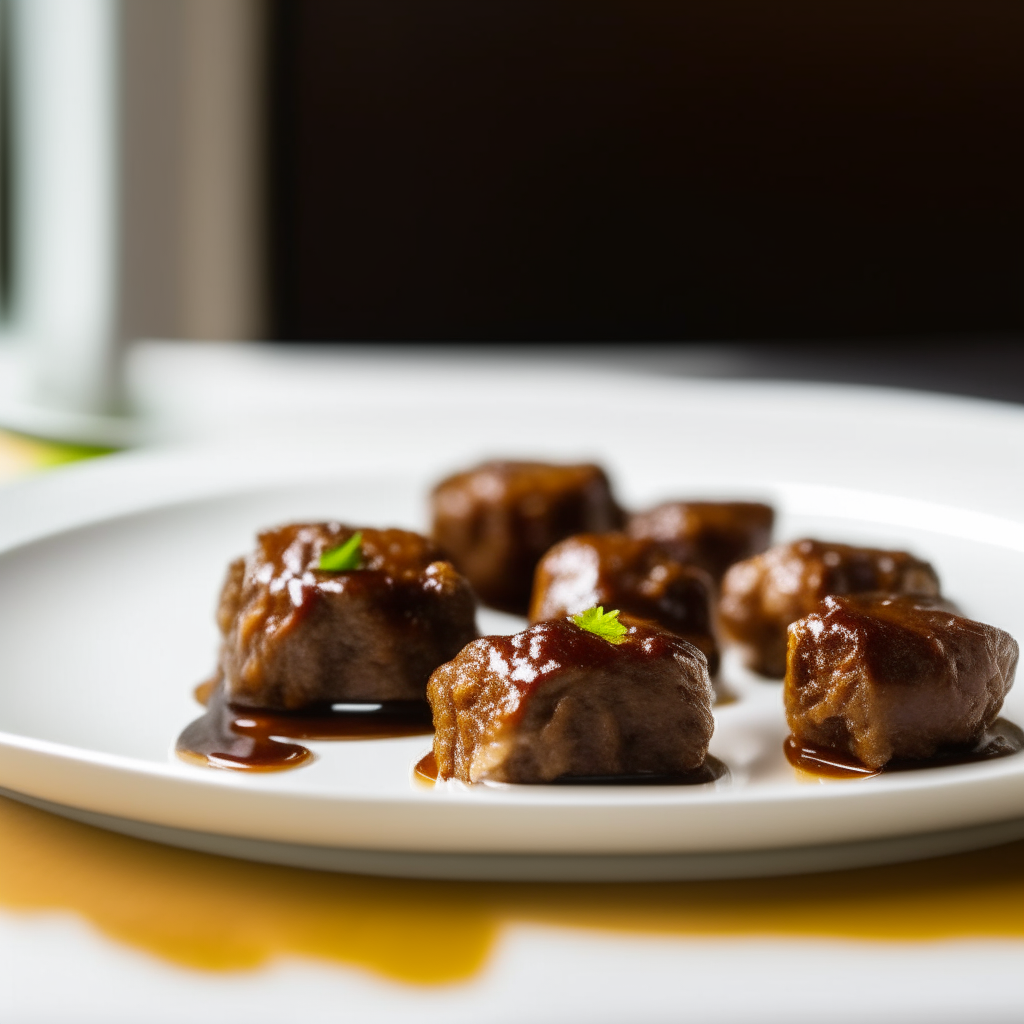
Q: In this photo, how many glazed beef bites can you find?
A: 7